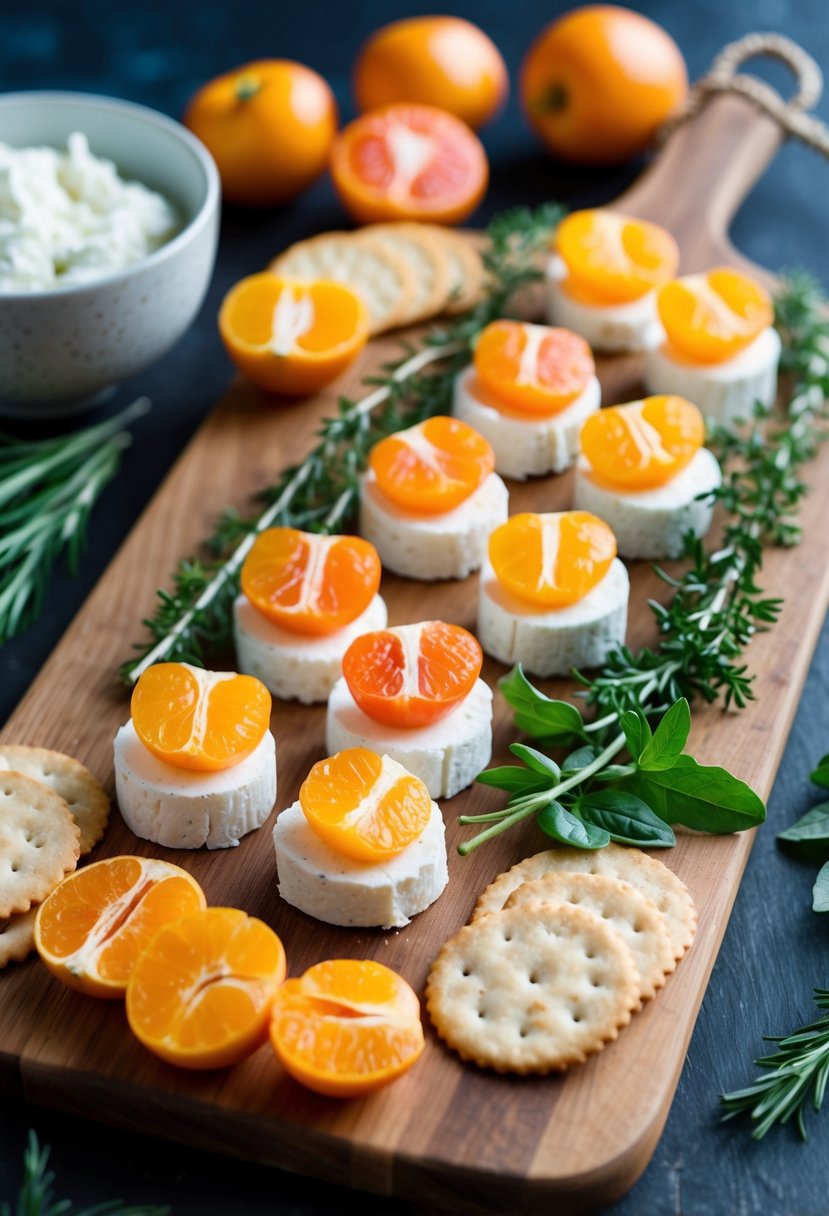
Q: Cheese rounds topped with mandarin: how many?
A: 10